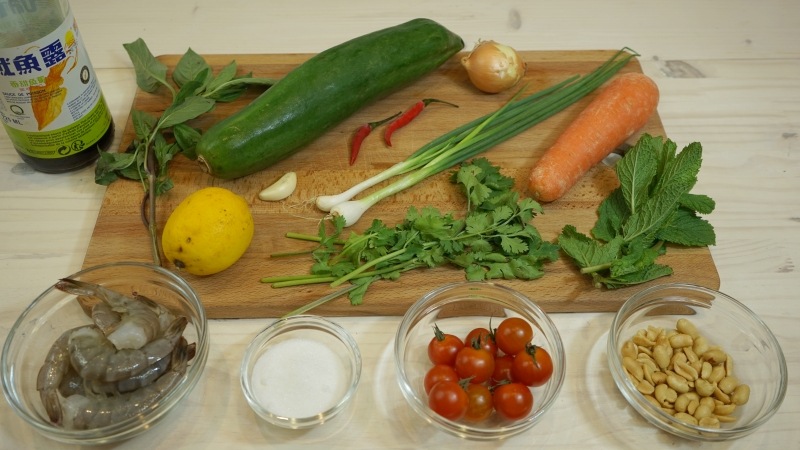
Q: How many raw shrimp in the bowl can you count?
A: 6